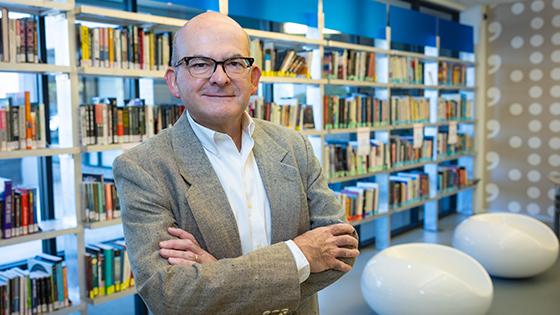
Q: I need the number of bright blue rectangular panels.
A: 5